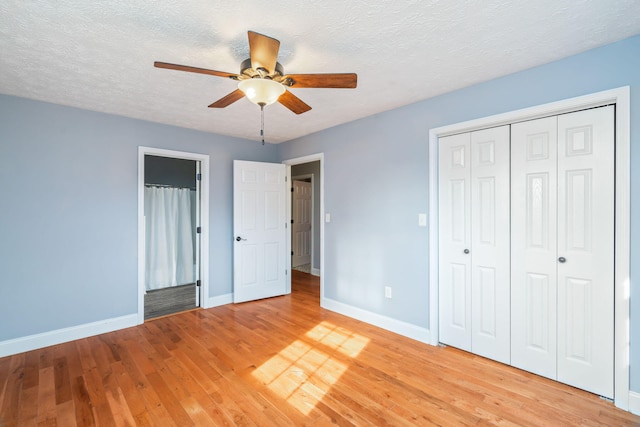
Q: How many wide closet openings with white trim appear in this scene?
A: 1